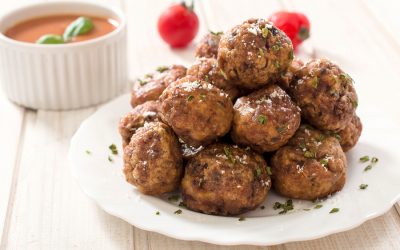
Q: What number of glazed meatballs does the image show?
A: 13